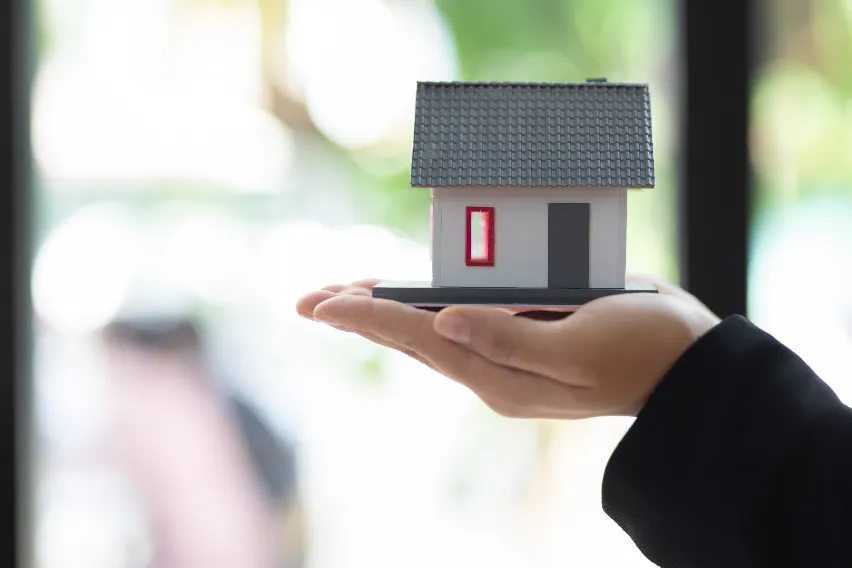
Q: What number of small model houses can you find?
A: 1